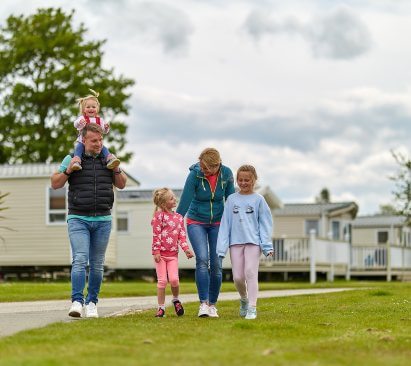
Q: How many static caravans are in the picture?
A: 4